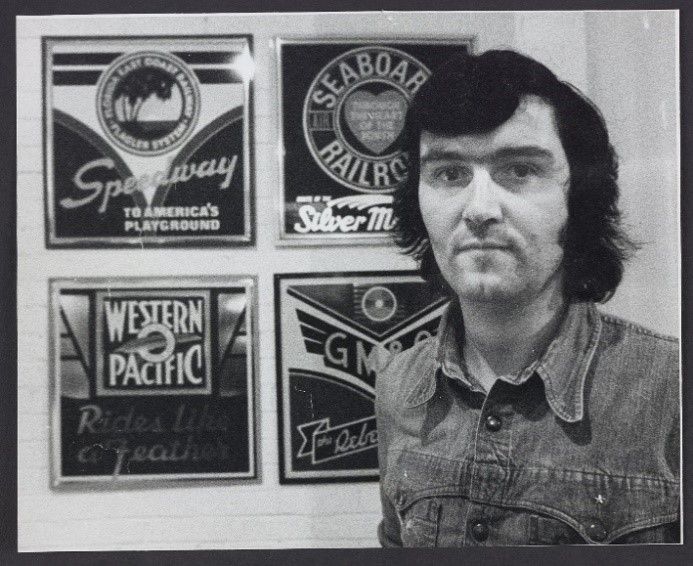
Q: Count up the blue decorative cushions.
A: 0